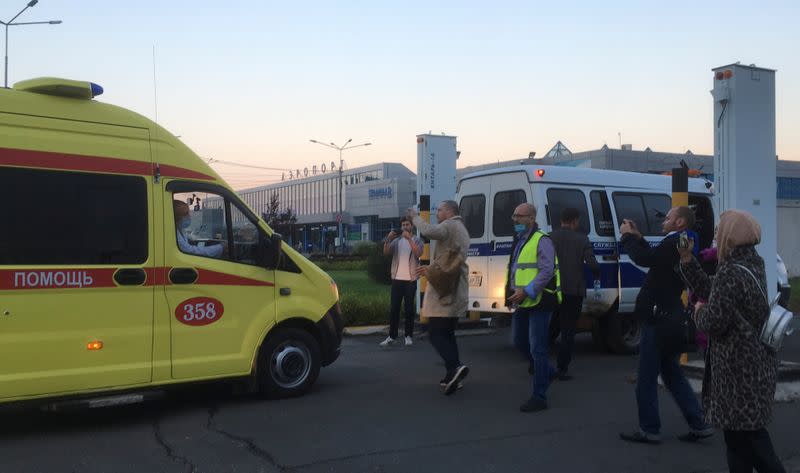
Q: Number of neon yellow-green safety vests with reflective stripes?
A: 1